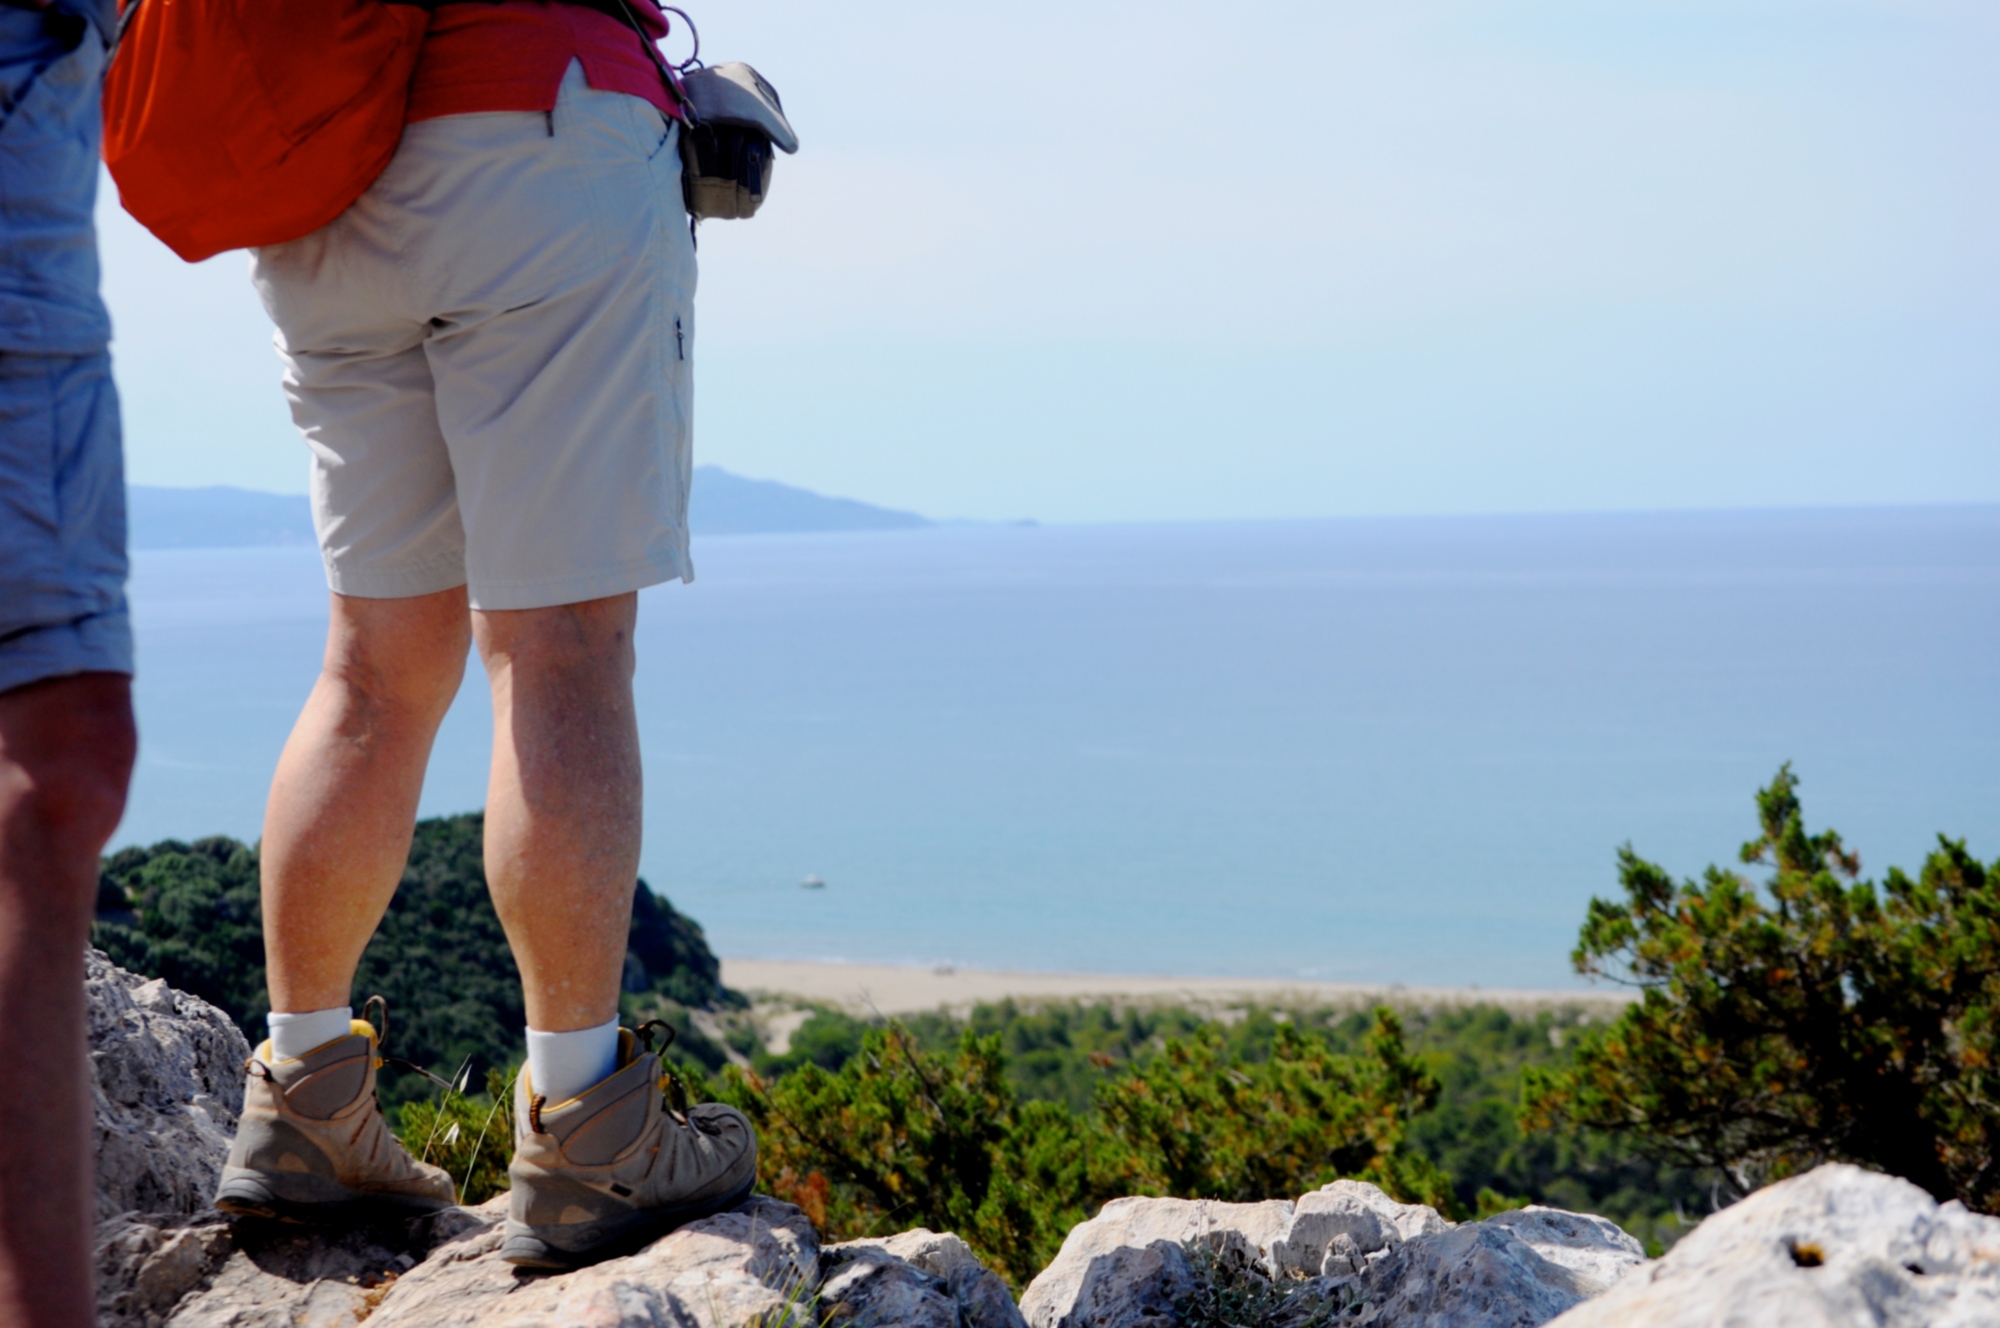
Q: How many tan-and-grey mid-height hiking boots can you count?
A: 2